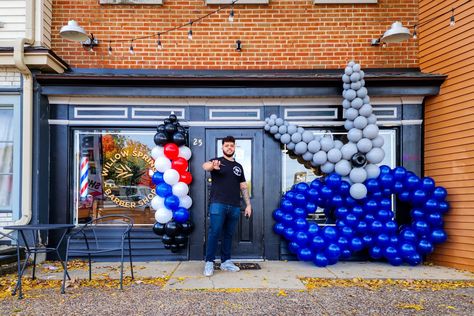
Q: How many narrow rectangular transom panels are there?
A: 5